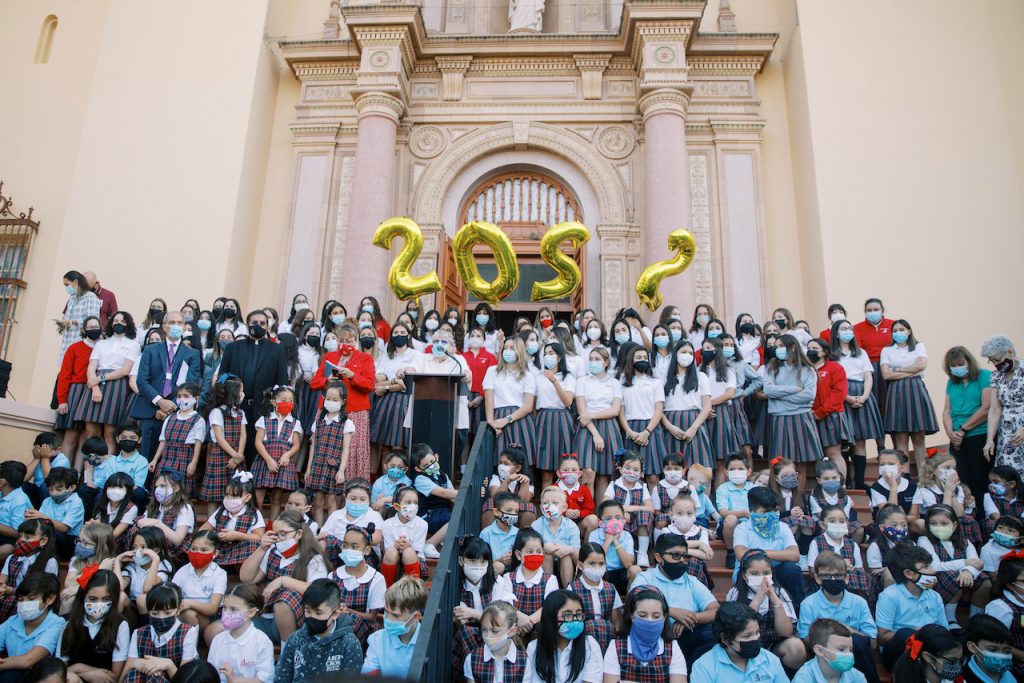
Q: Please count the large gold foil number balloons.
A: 4